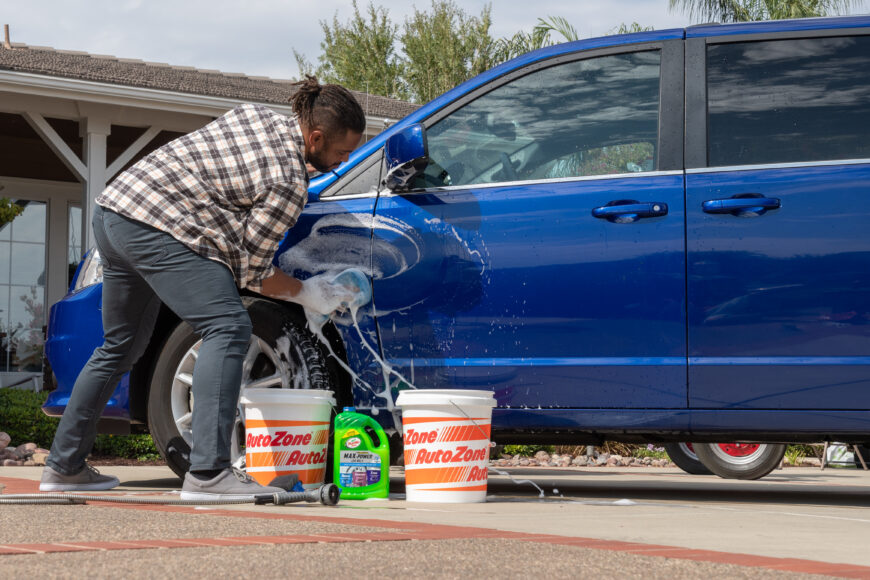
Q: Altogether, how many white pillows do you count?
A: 0